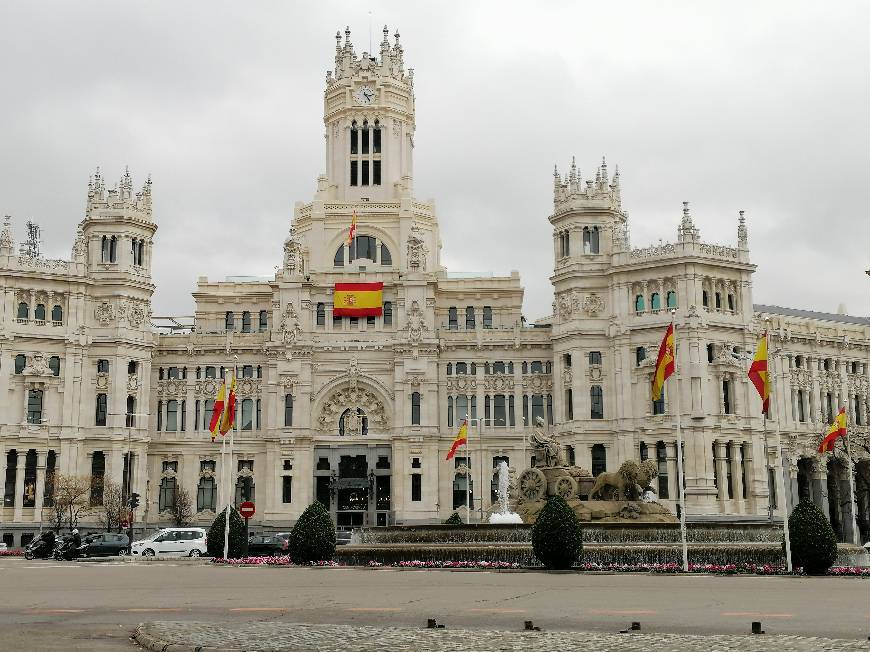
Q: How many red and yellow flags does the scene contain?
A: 8